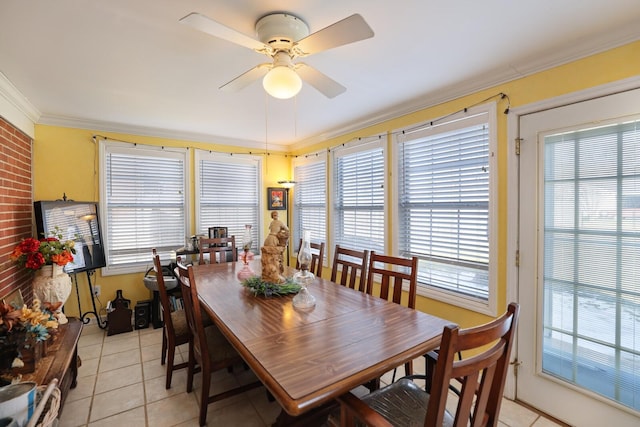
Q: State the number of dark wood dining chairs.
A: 7